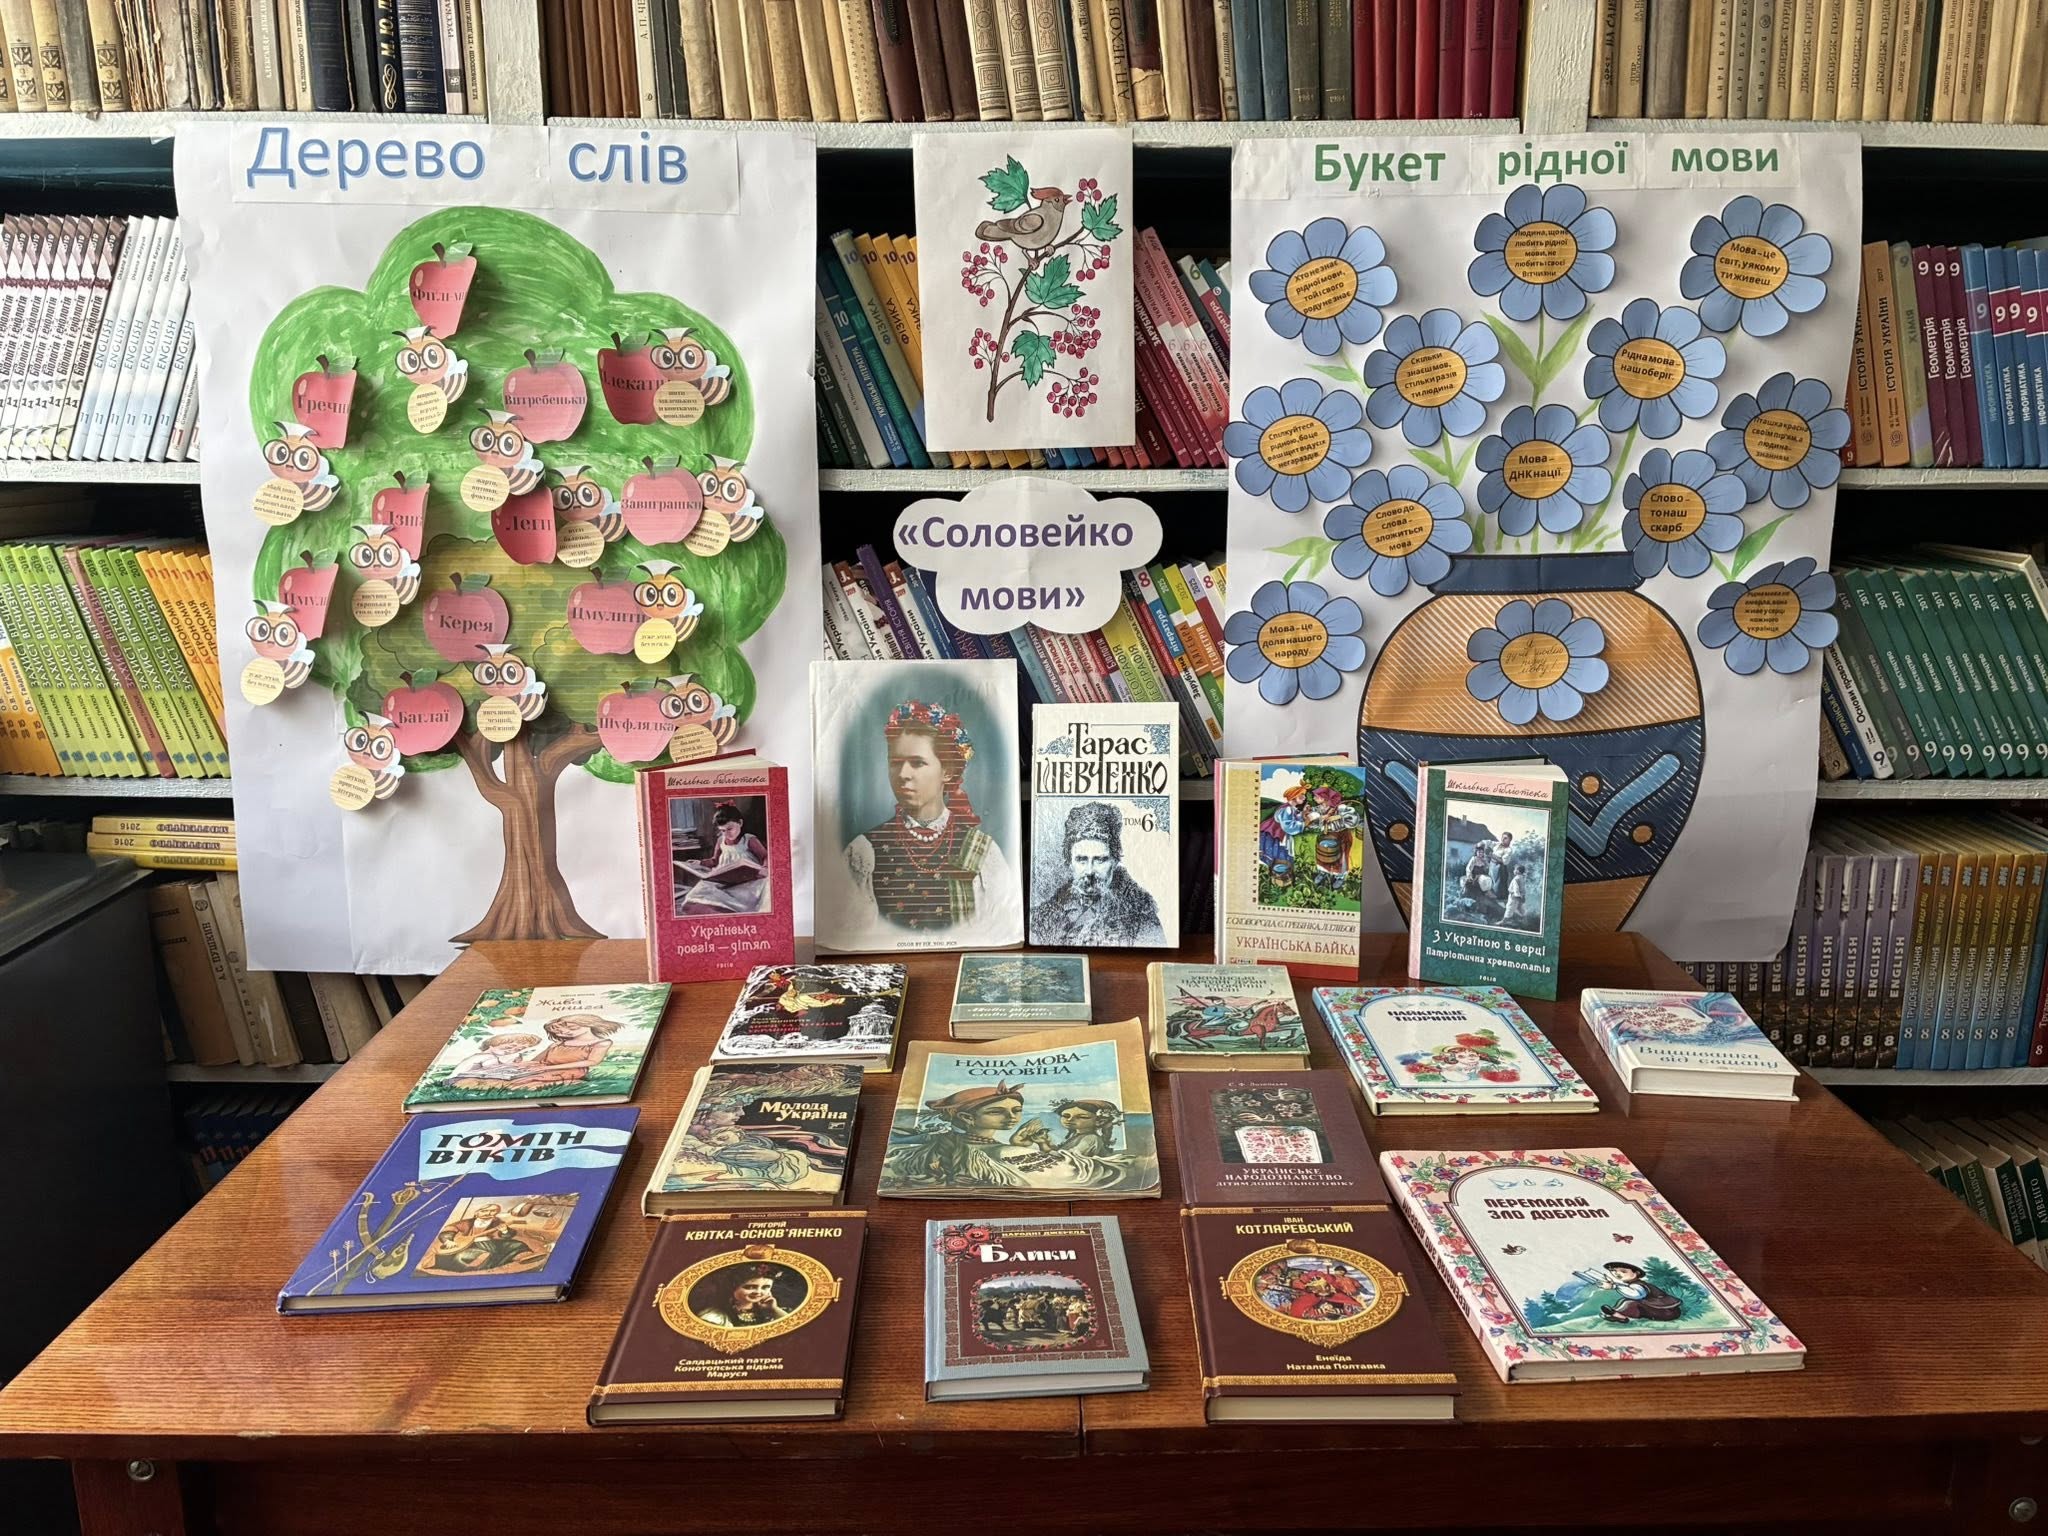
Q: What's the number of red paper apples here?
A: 12